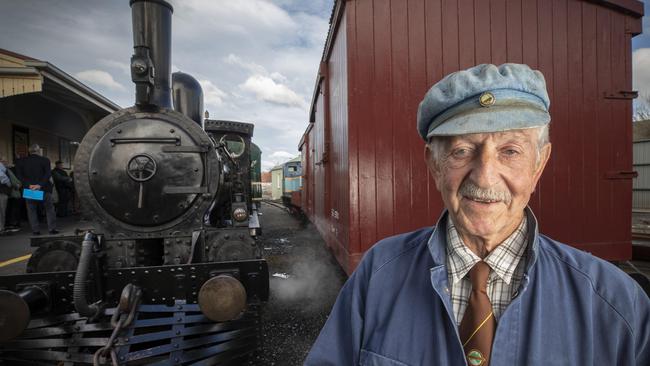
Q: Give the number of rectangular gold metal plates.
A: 0